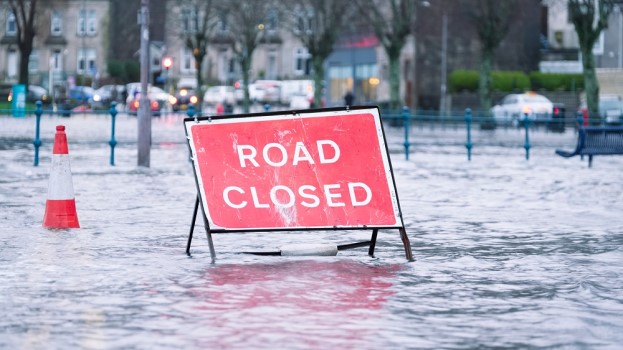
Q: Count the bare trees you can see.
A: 7